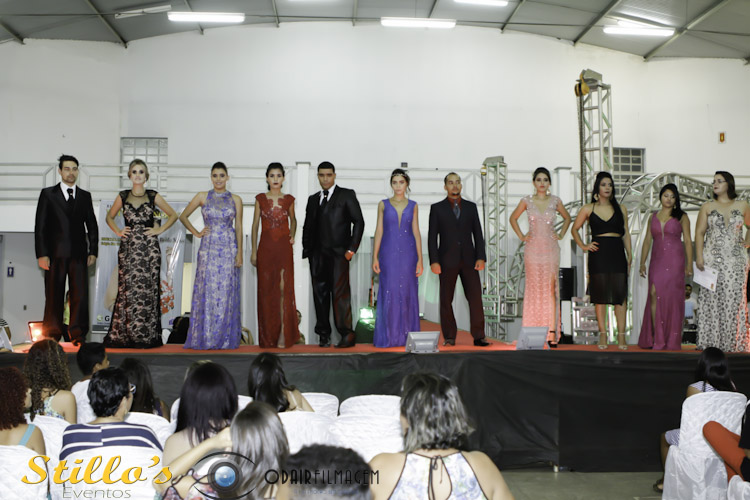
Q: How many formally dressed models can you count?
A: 11